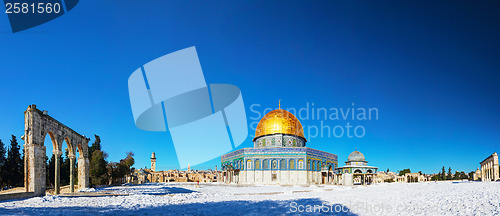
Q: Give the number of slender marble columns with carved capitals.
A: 2